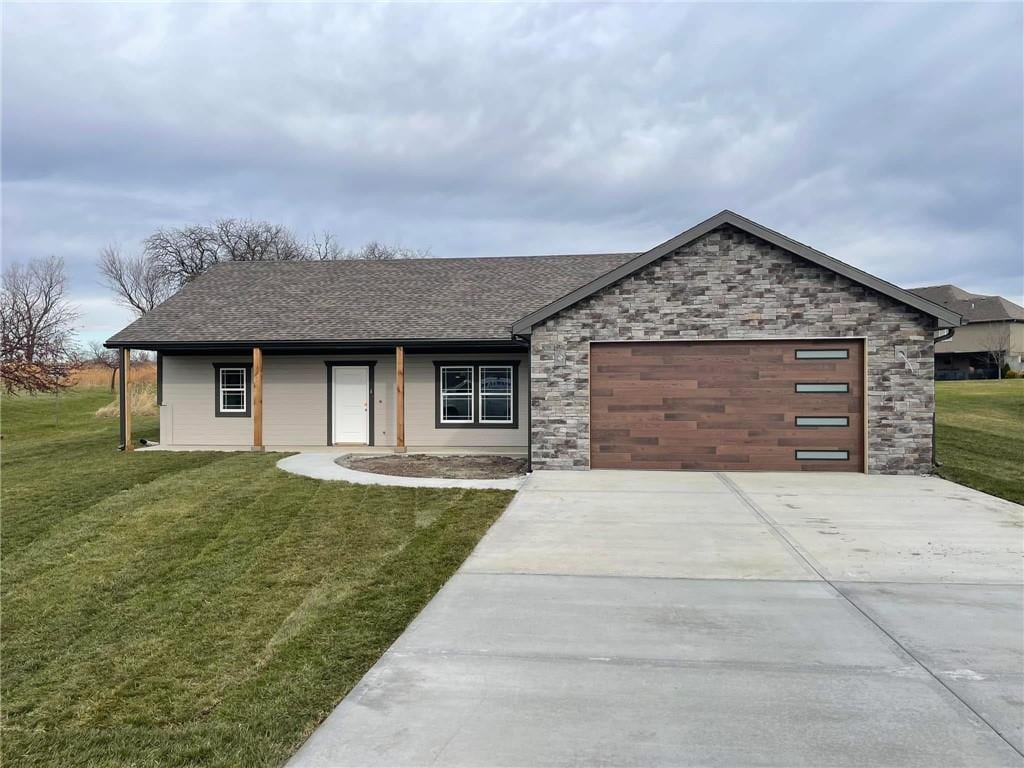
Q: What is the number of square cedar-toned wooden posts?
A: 3